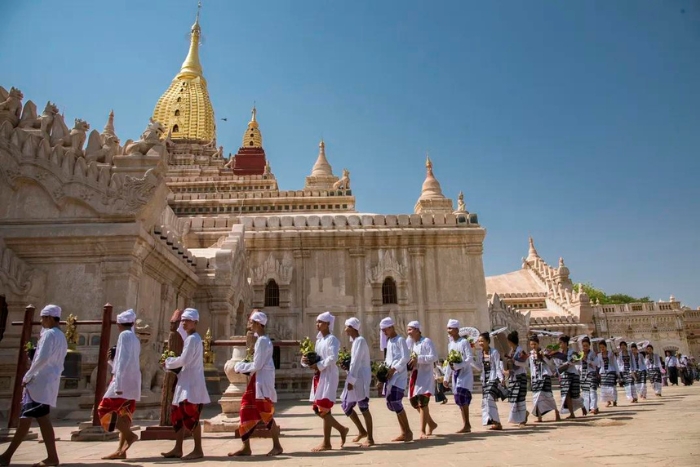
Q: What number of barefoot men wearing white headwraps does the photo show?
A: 9